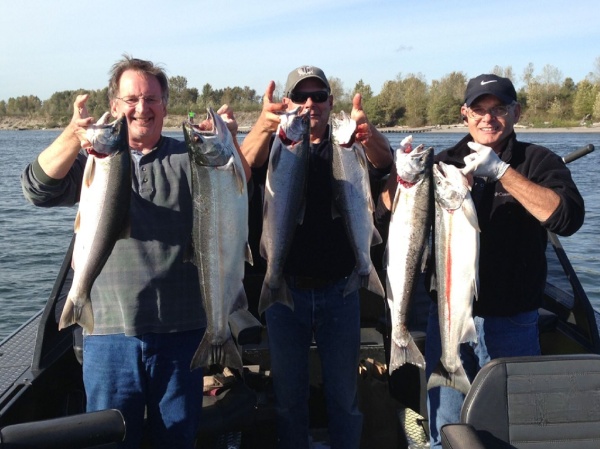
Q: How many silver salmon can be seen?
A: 6